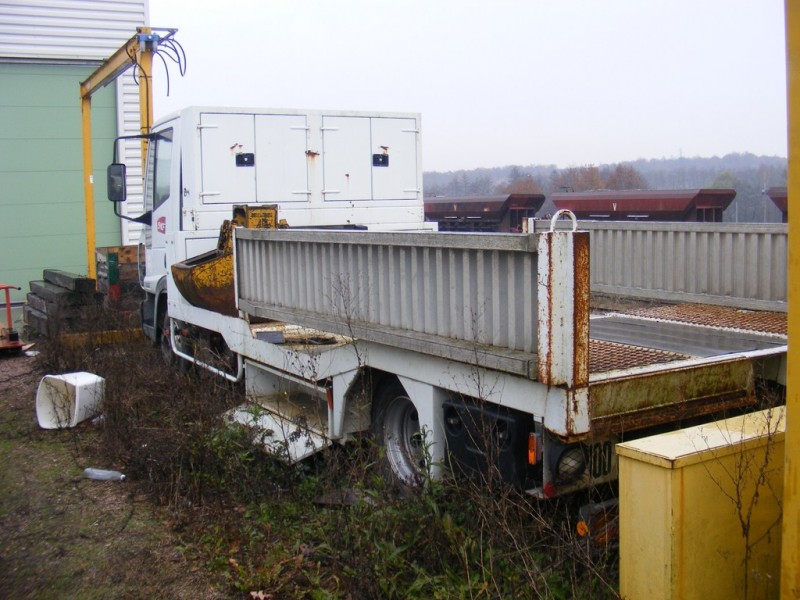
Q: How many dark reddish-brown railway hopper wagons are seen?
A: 3